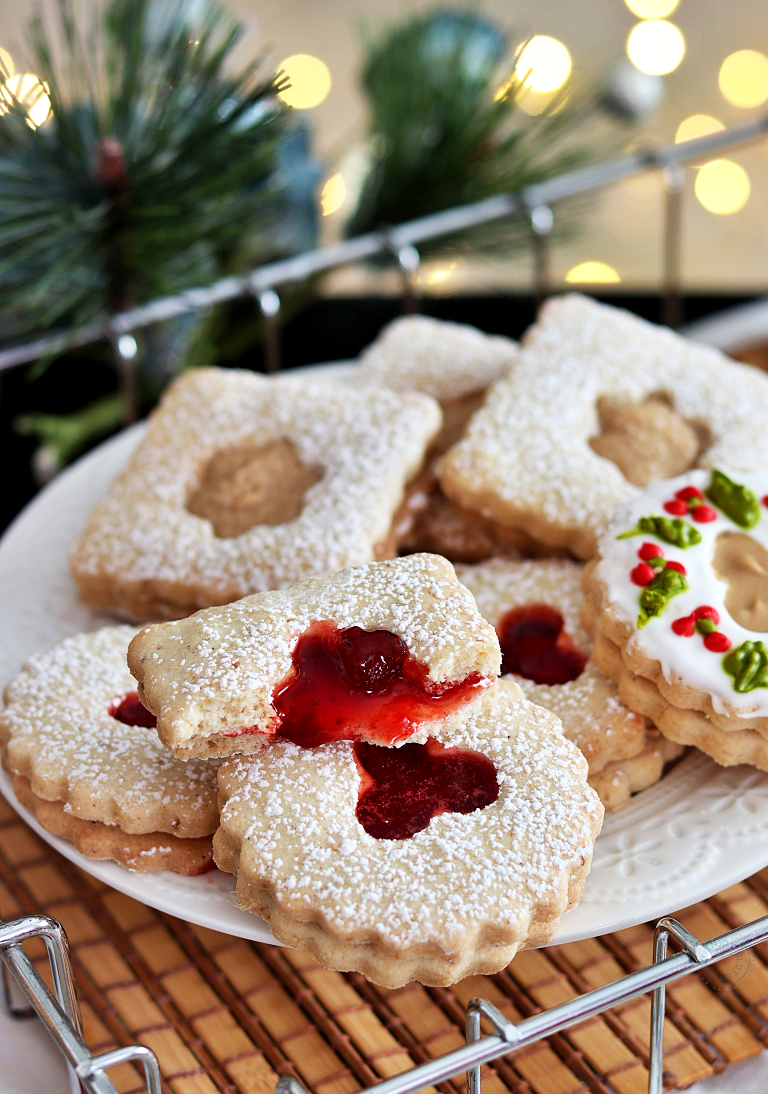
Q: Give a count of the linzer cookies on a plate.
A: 8